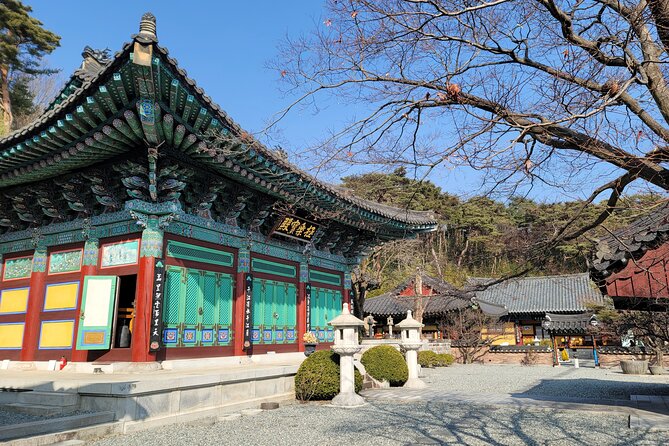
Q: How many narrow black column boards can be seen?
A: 4